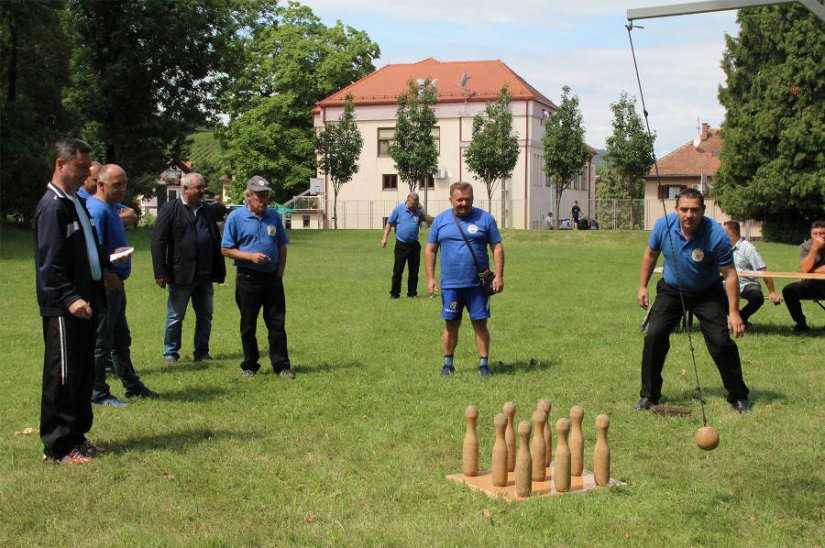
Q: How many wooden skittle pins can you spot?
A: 9